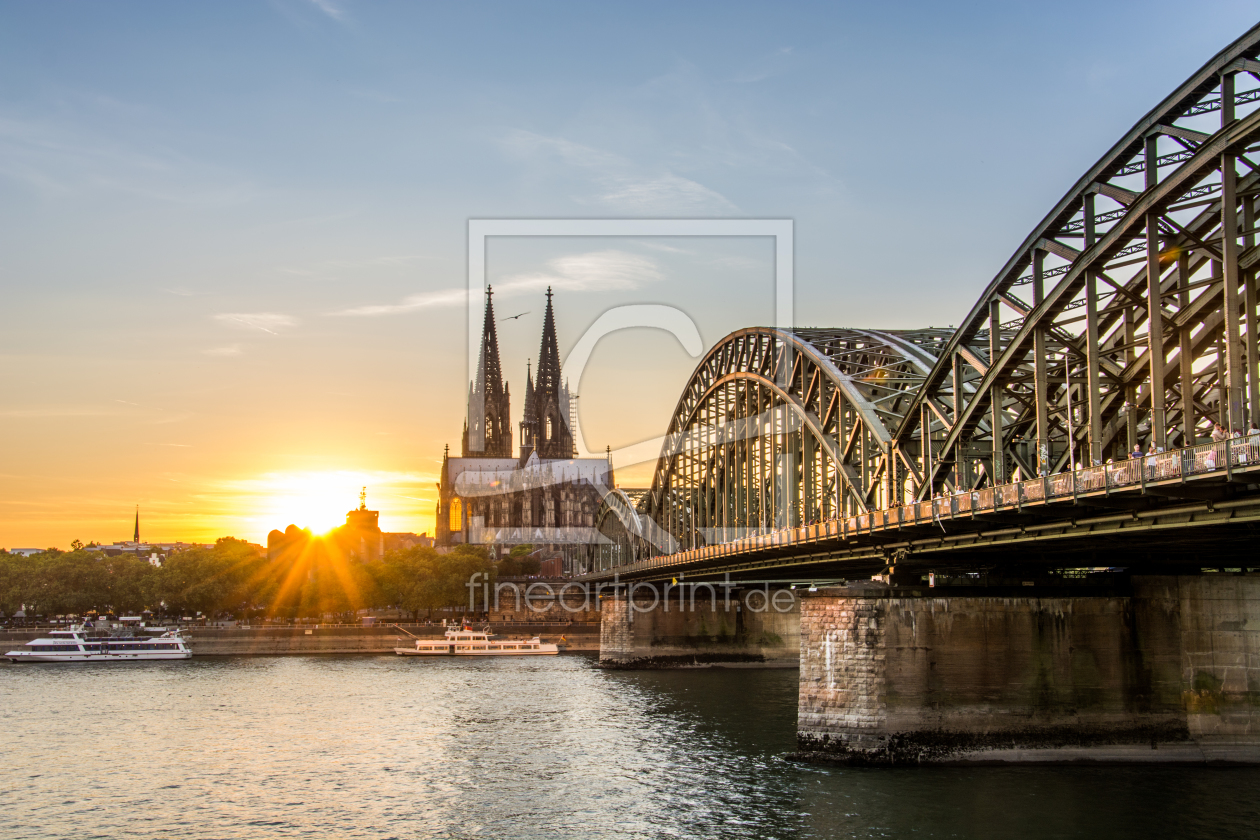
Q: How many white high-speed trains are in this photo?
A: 0